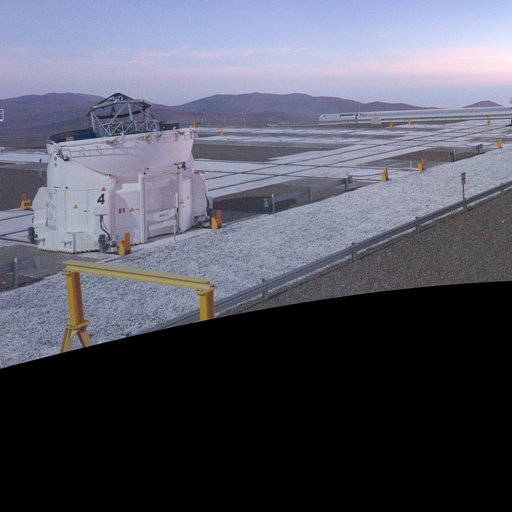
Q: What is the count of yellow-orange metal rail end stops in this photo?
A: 11